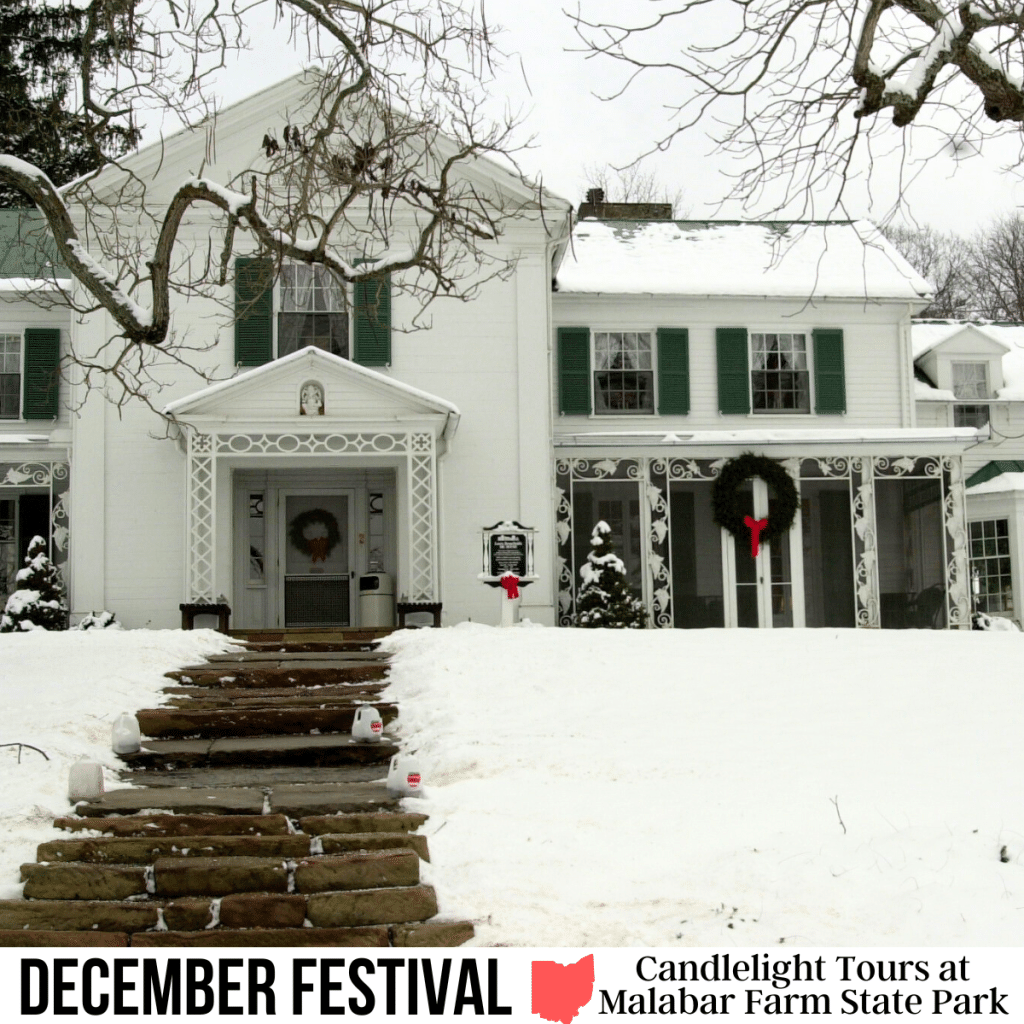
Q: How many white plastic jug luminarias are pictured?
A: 4